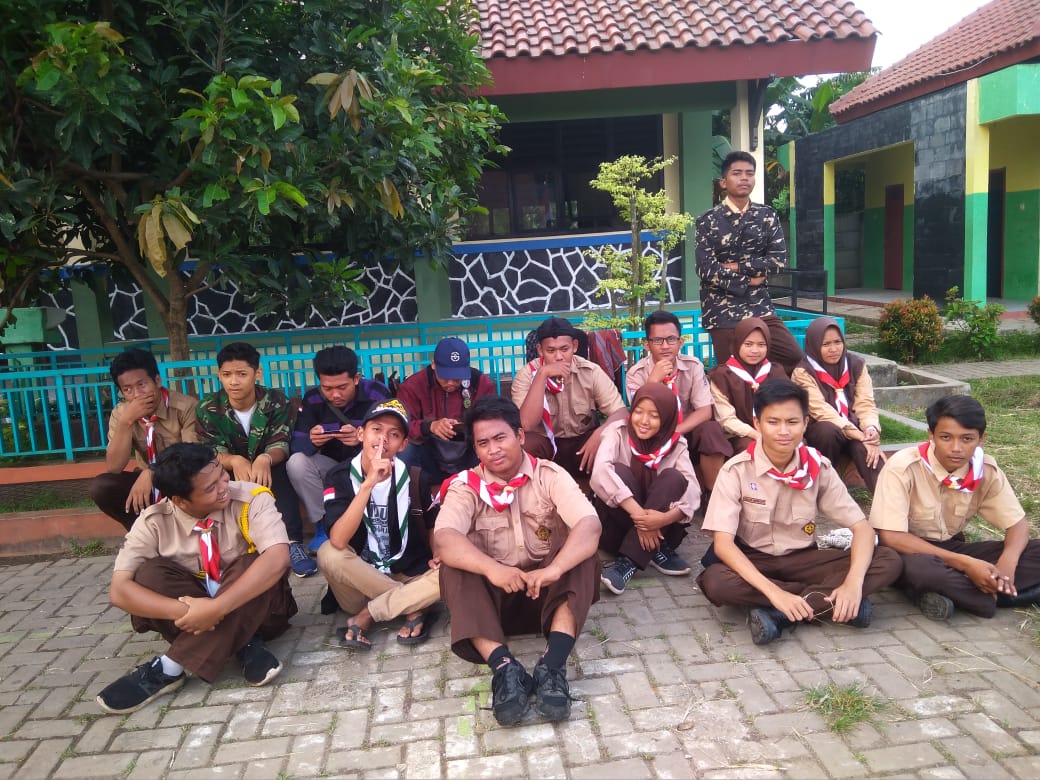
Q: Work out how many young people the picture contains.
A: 15